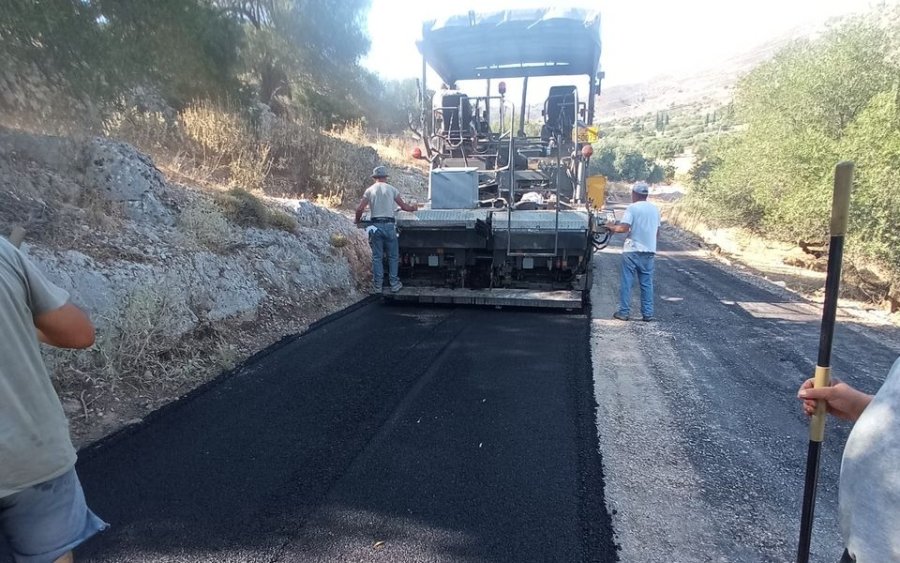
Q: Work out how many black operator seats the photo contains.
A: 2